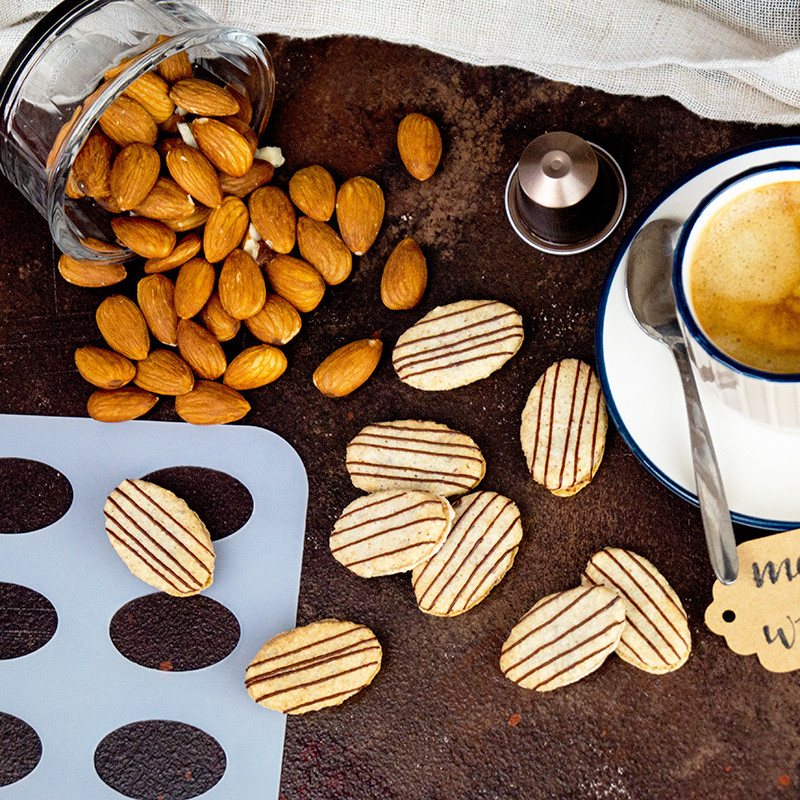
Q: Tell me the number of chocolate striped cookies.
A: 9